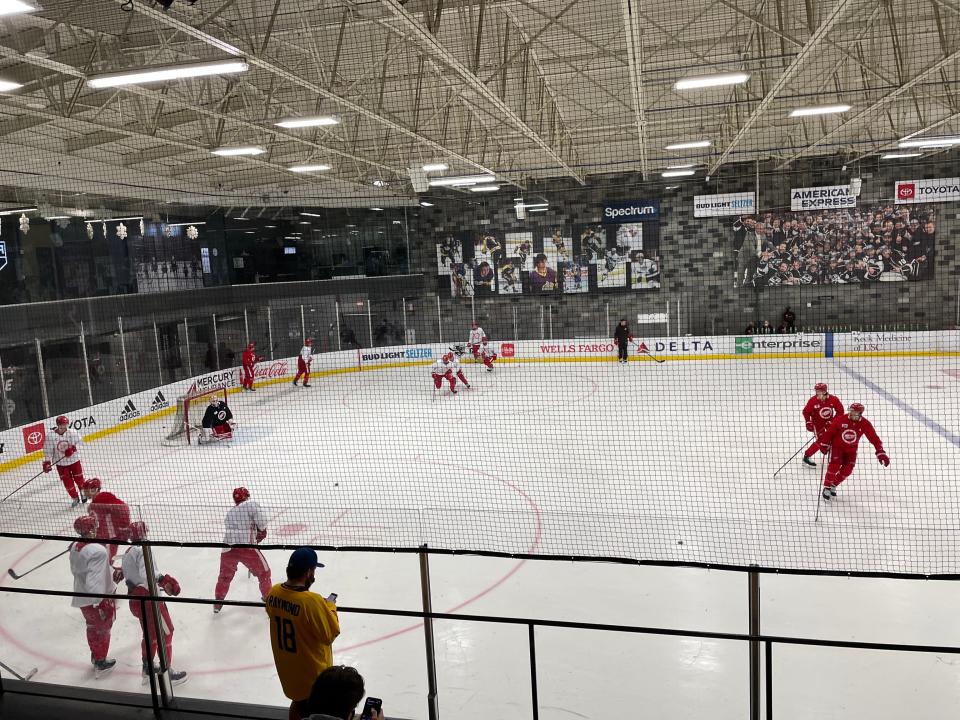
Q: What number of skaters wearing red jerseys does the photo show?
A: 4